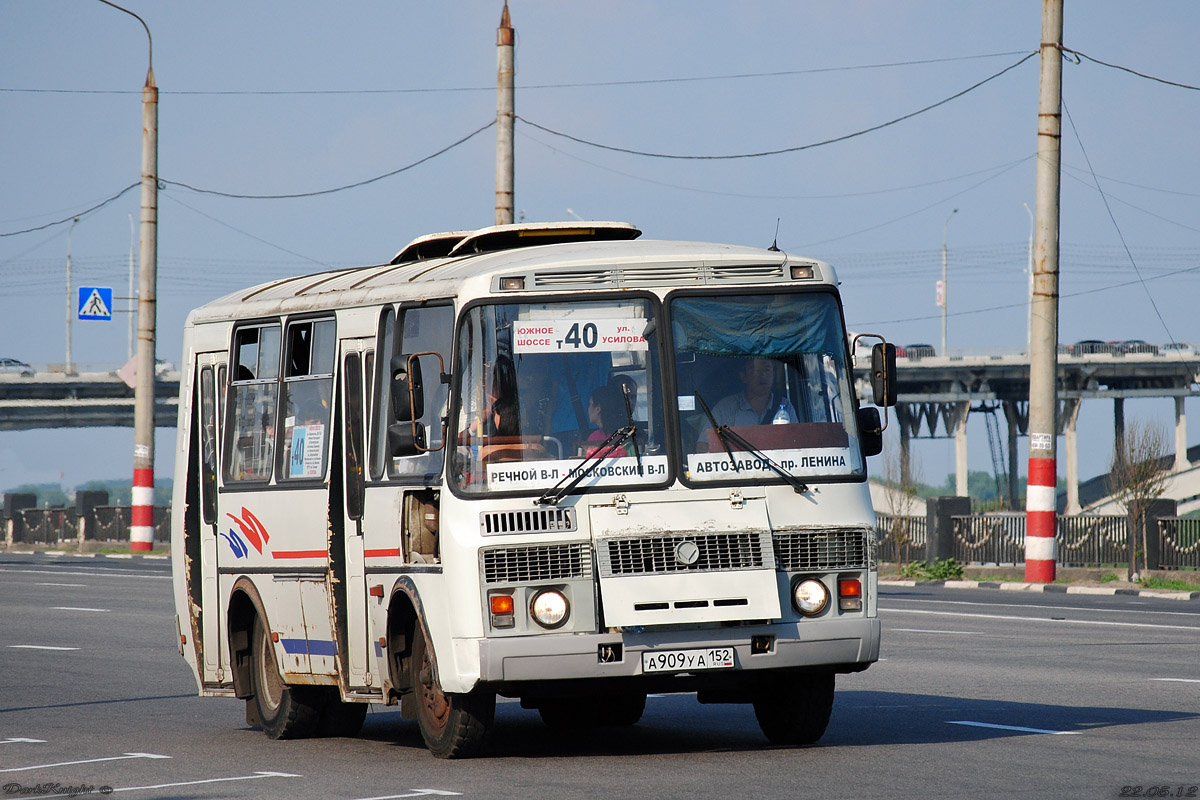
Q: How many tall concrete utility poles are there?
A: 3